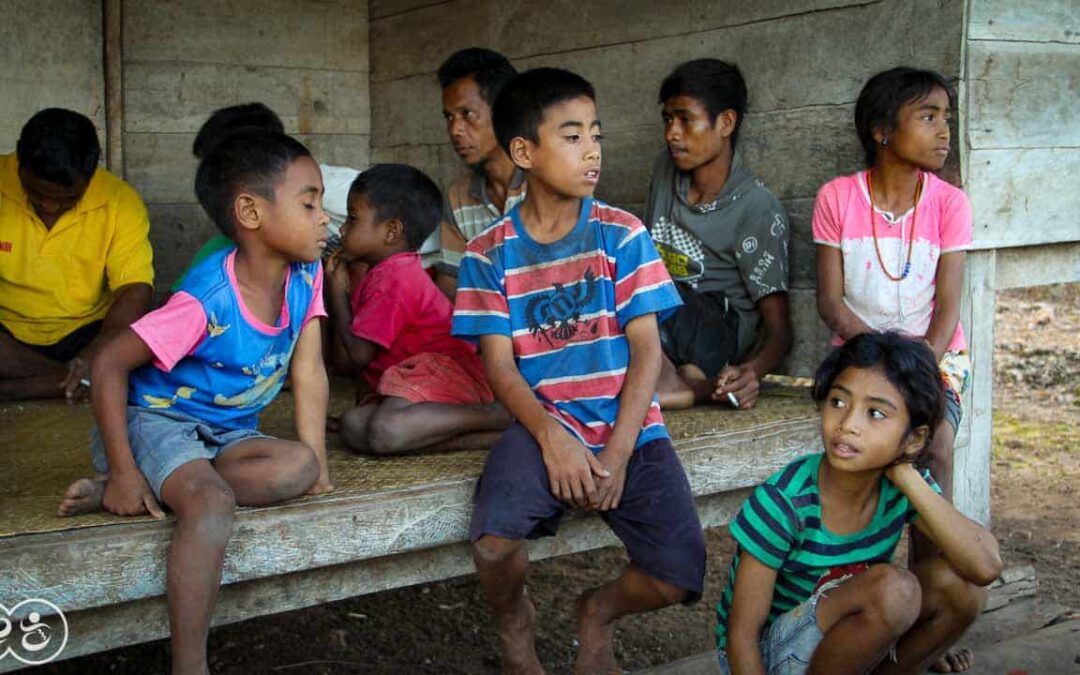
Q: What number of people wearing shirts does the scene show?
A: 9